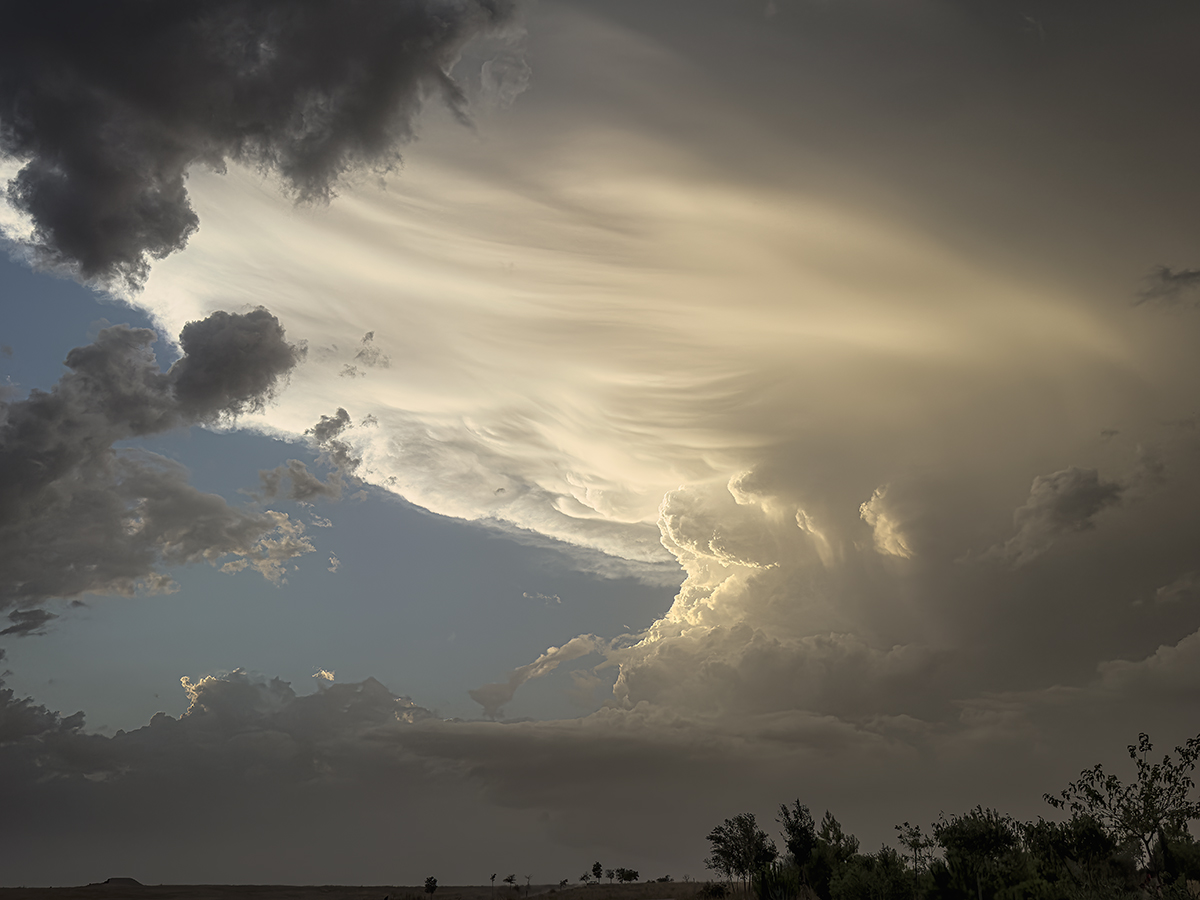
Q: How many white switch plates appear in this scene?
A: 0